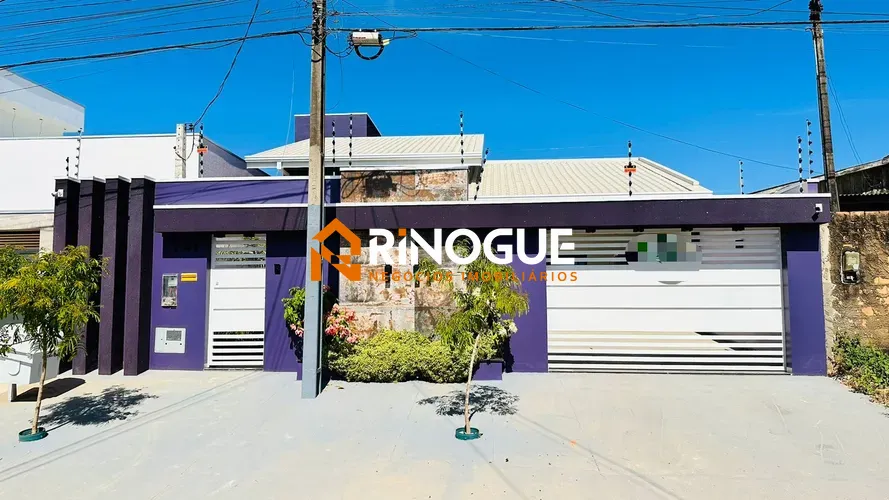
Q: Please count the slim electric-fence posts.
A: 11